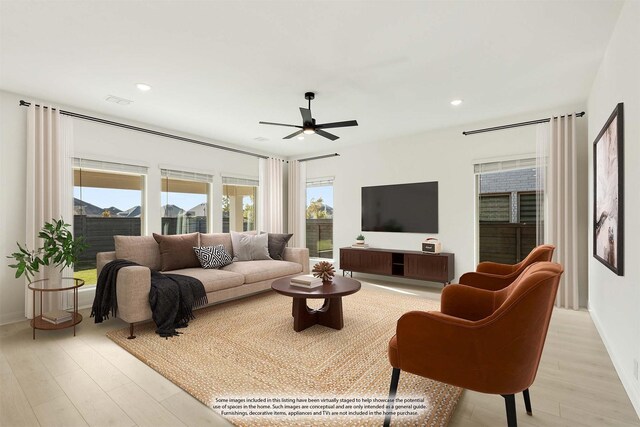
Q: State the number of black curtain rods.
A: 3